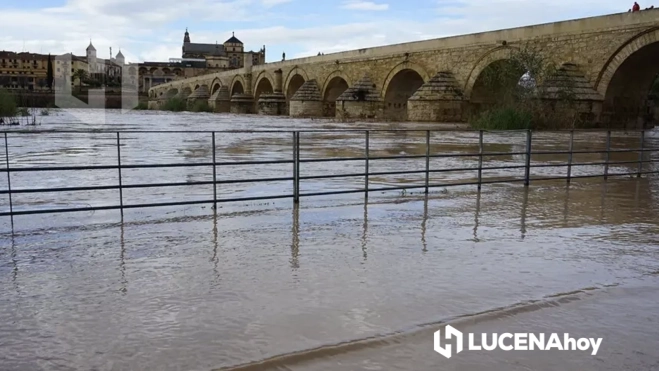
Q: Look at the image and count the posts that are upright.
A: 11